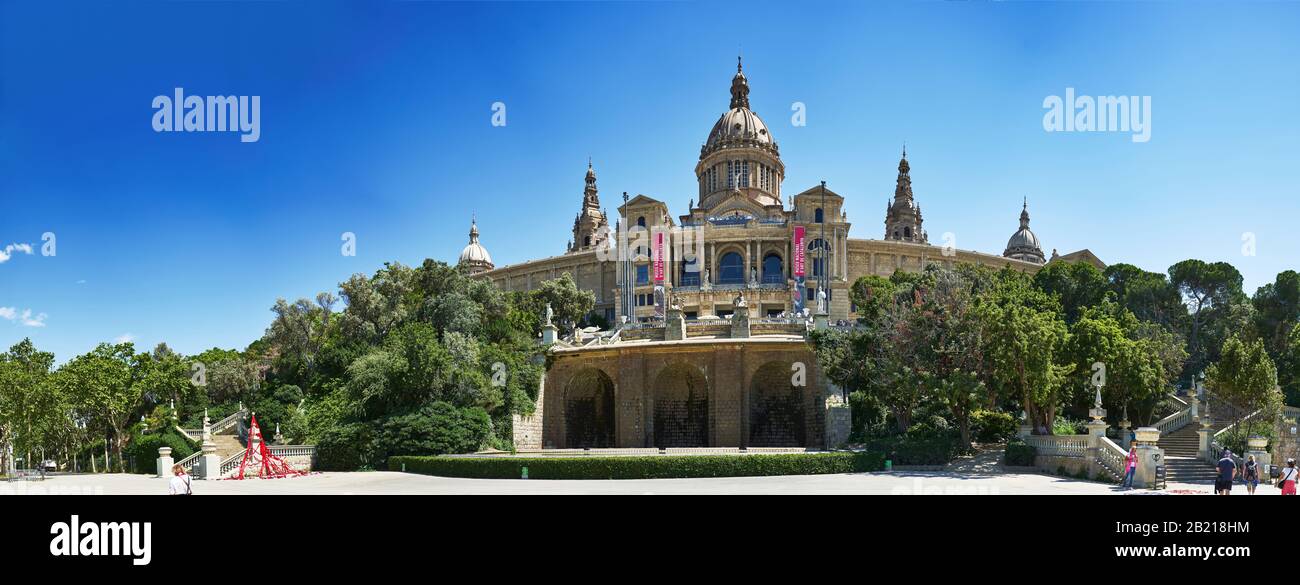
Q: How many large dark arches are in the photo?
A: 3